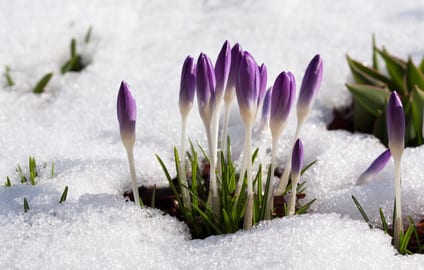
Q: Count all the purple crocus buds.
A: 13